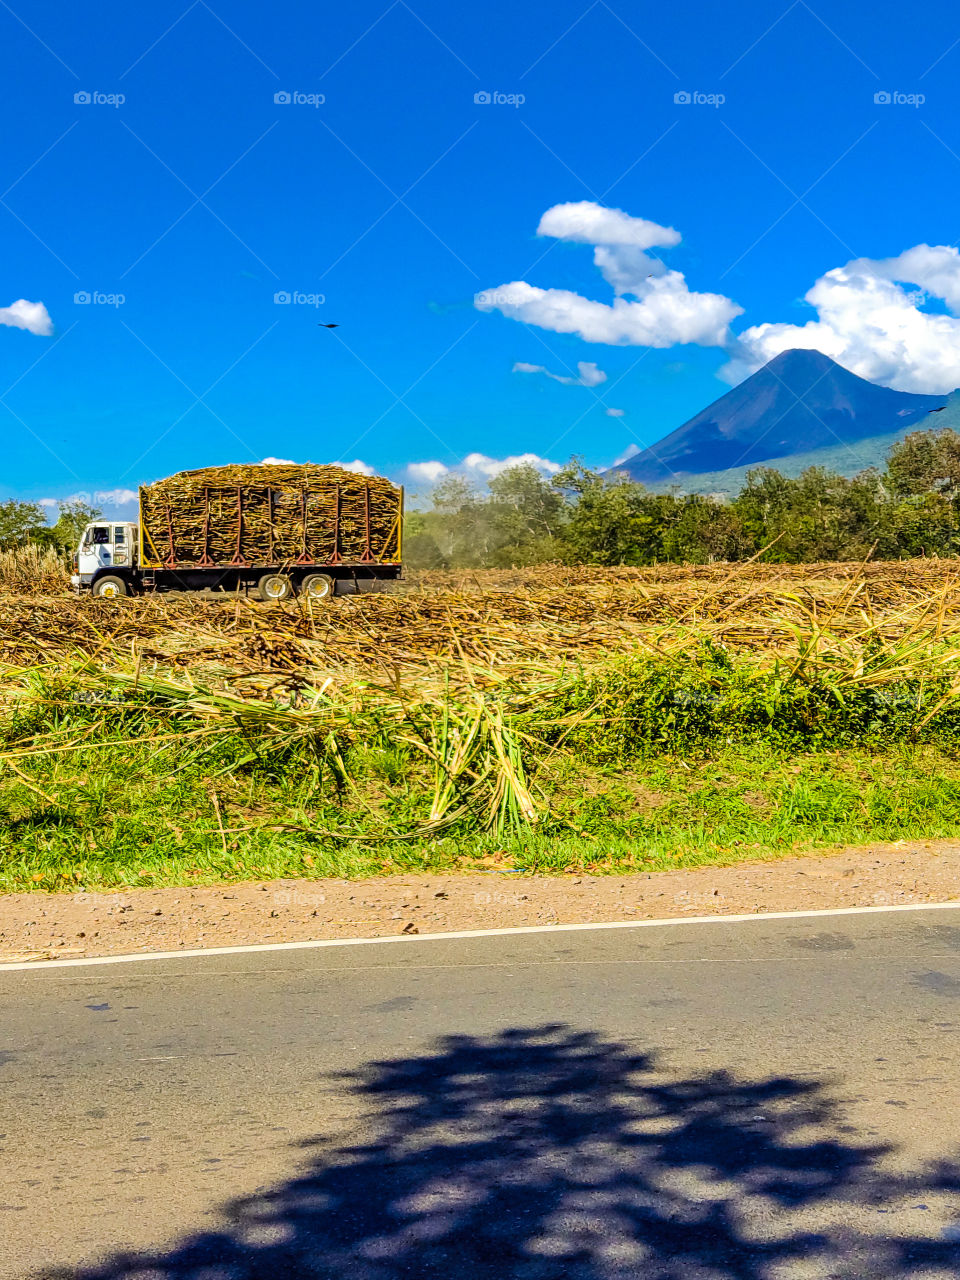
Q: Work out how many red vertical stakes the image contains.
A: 7